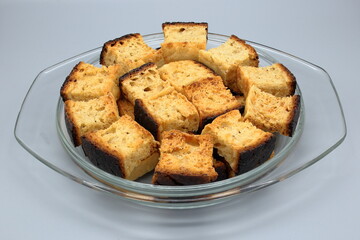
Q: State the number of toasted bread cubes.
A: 14